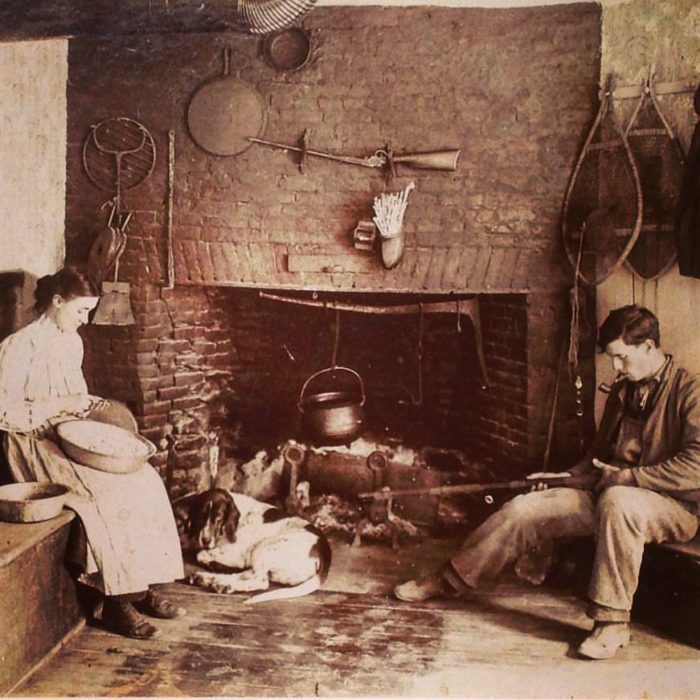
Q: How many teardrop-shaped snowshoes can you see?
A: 2